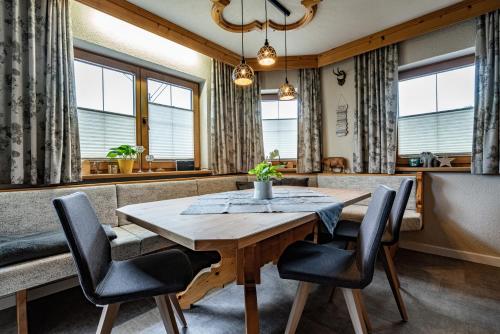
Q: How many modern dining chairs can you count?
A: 3